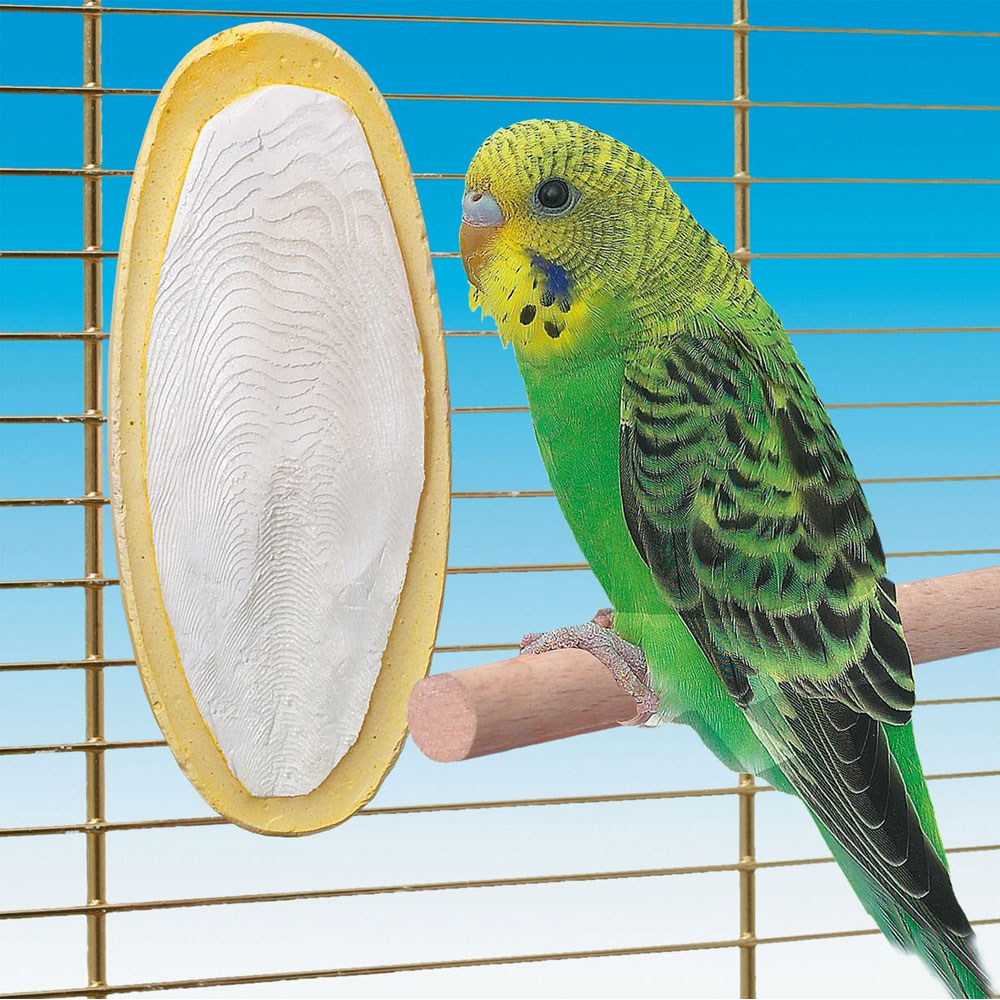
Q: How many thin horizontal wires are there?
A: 13